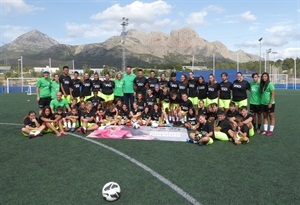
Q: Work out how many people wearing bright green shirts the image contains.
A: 7